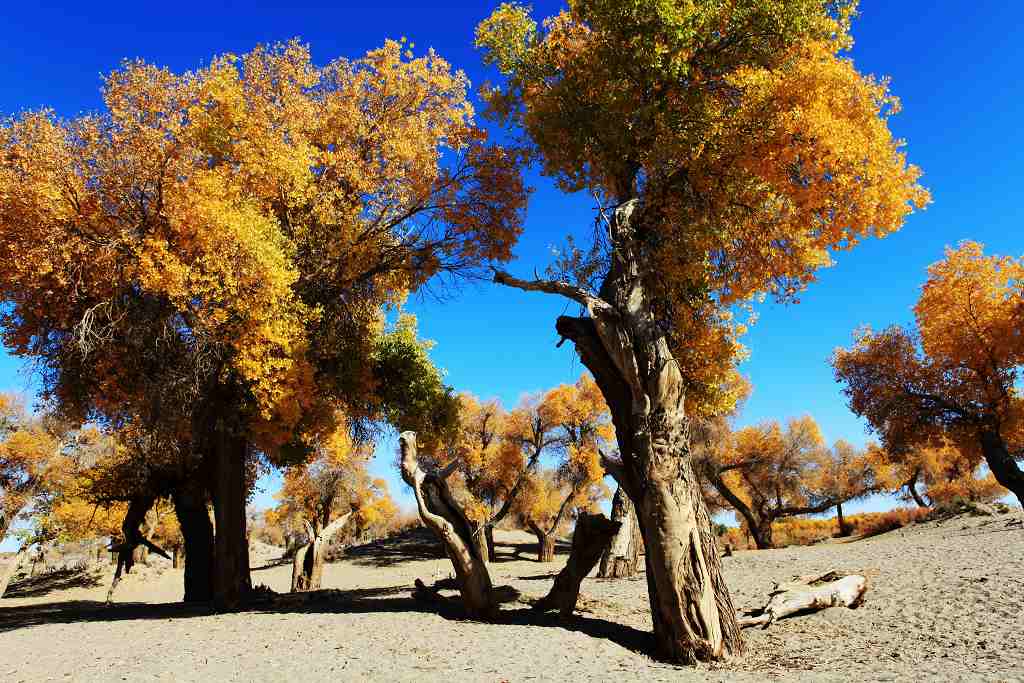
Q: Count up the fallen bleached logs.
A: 1